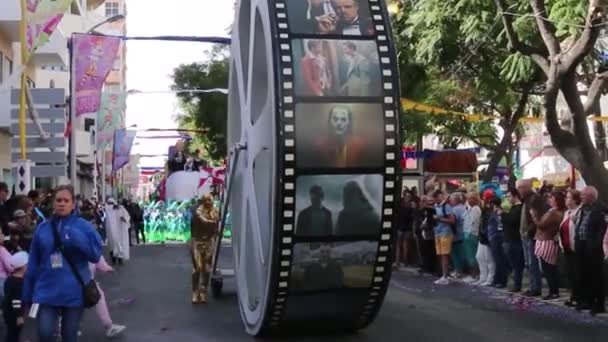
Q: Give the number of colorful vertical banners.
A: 4